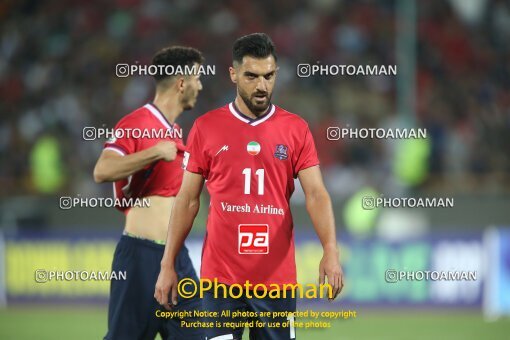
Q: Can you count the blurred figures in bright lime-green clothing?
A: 3